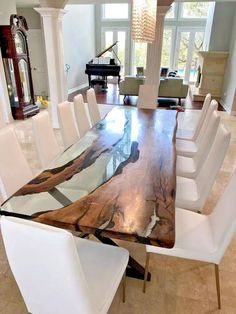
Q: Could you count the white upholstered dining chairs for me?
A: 12